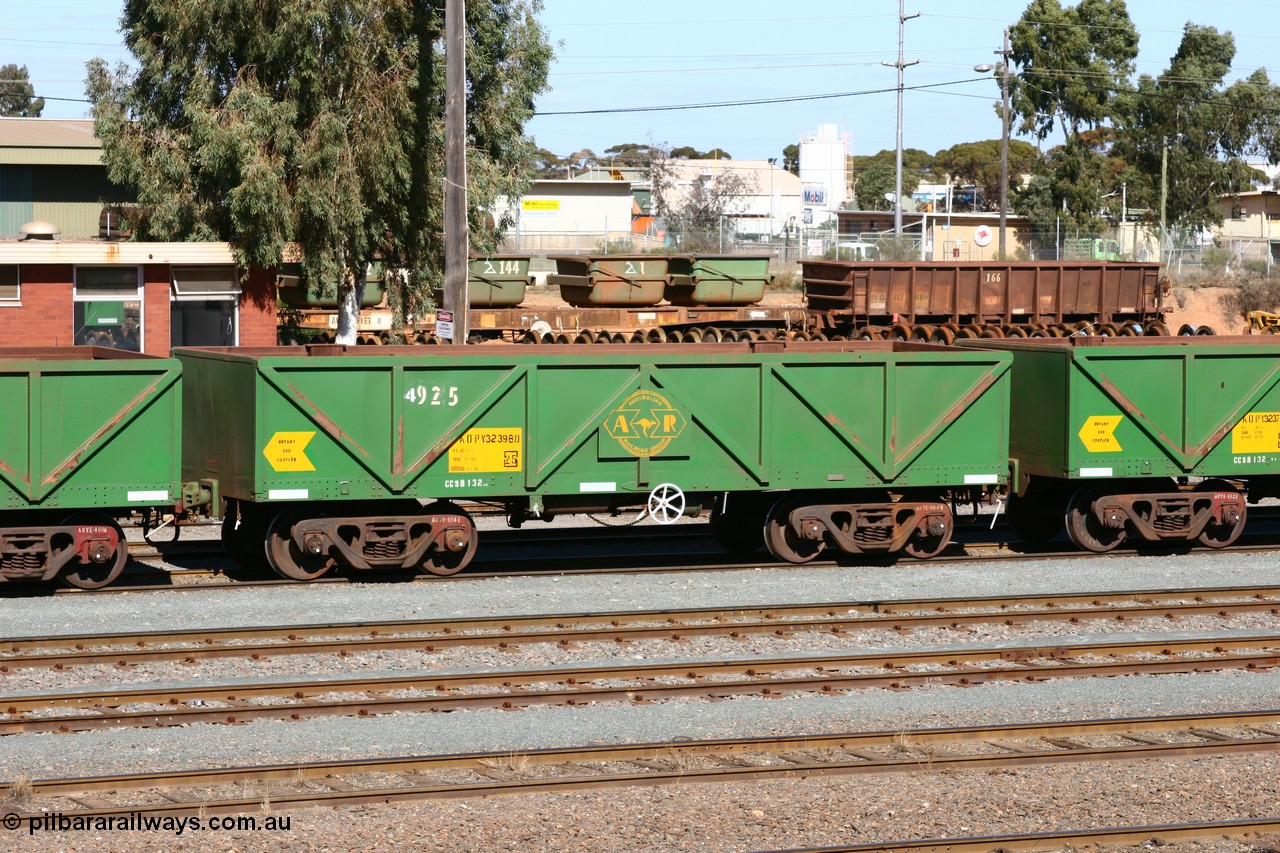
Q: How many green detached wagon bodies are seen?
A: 4